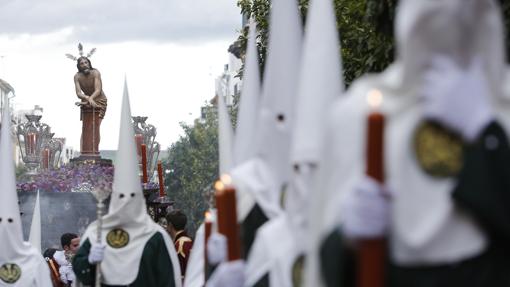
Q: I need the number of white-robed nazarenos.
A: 8